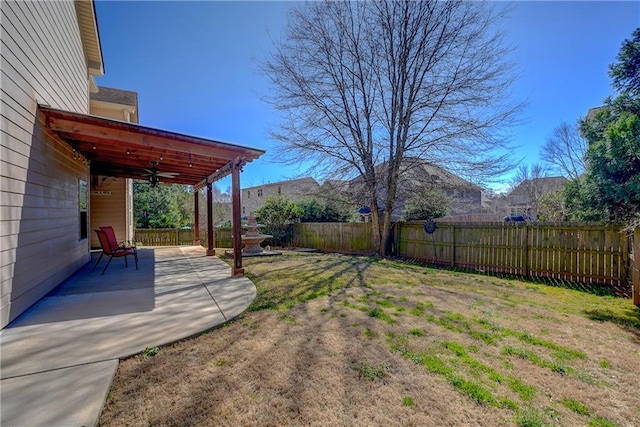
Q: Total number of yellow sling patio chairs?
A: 0